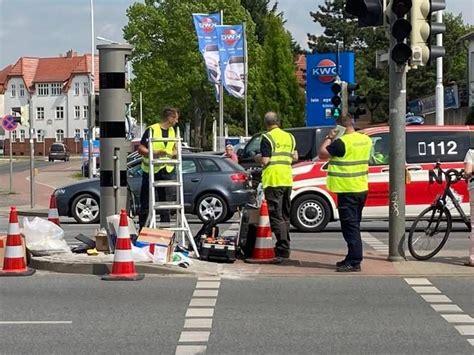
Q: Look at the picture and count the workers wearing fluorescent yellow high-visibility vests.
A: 3